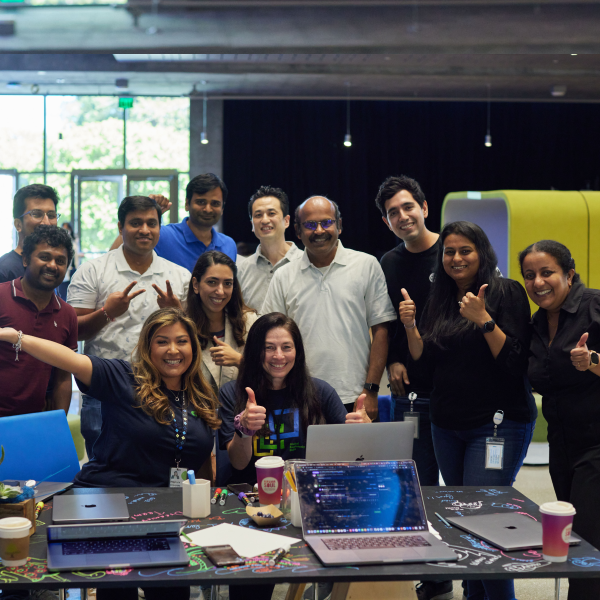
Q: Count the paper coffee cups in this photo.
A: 3